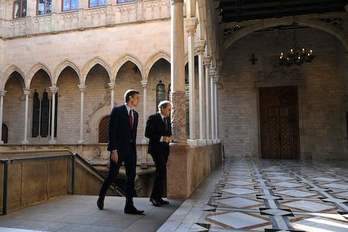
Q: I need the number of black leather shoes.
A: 4